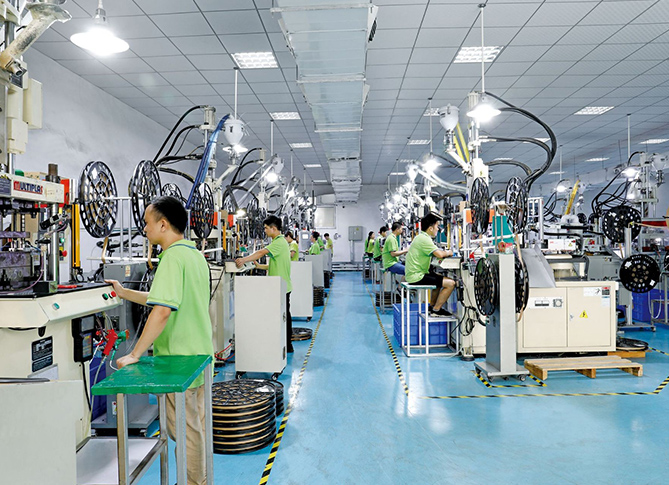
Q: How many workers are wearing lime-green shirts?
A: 11